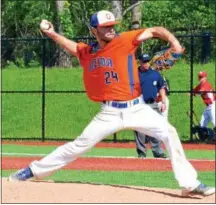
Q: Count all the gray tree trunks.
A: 3